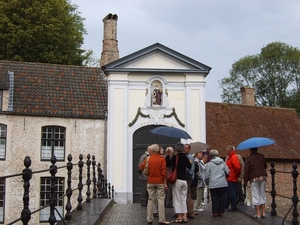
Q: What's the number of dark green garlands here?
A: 2